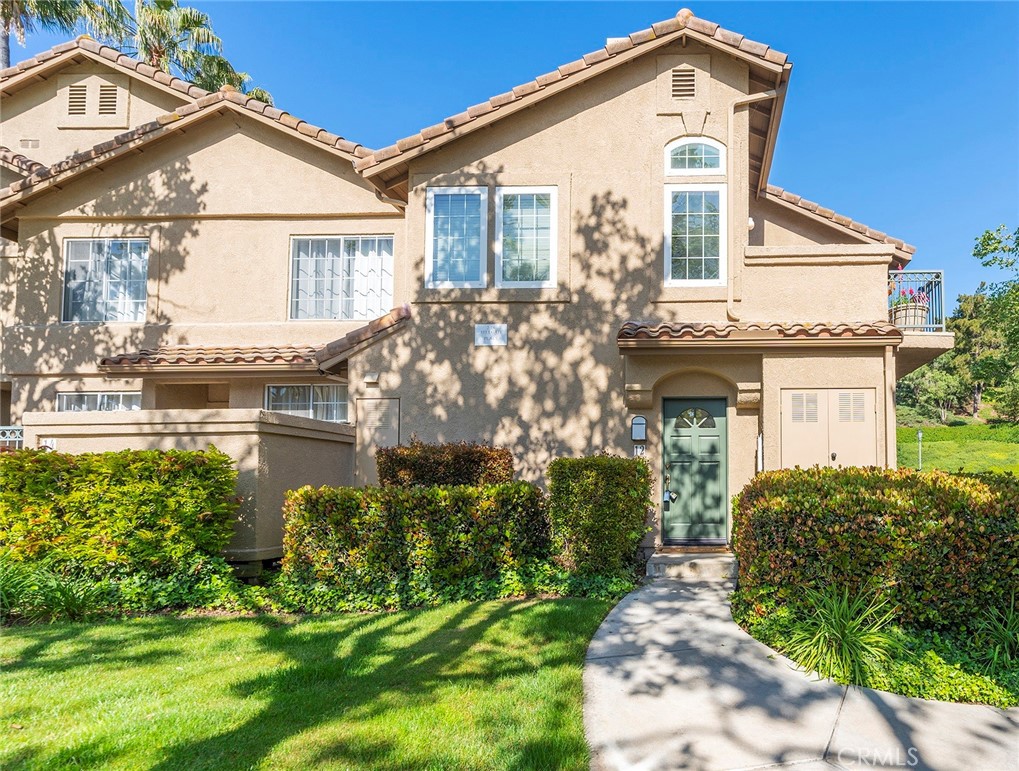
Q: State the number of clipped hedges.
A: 5